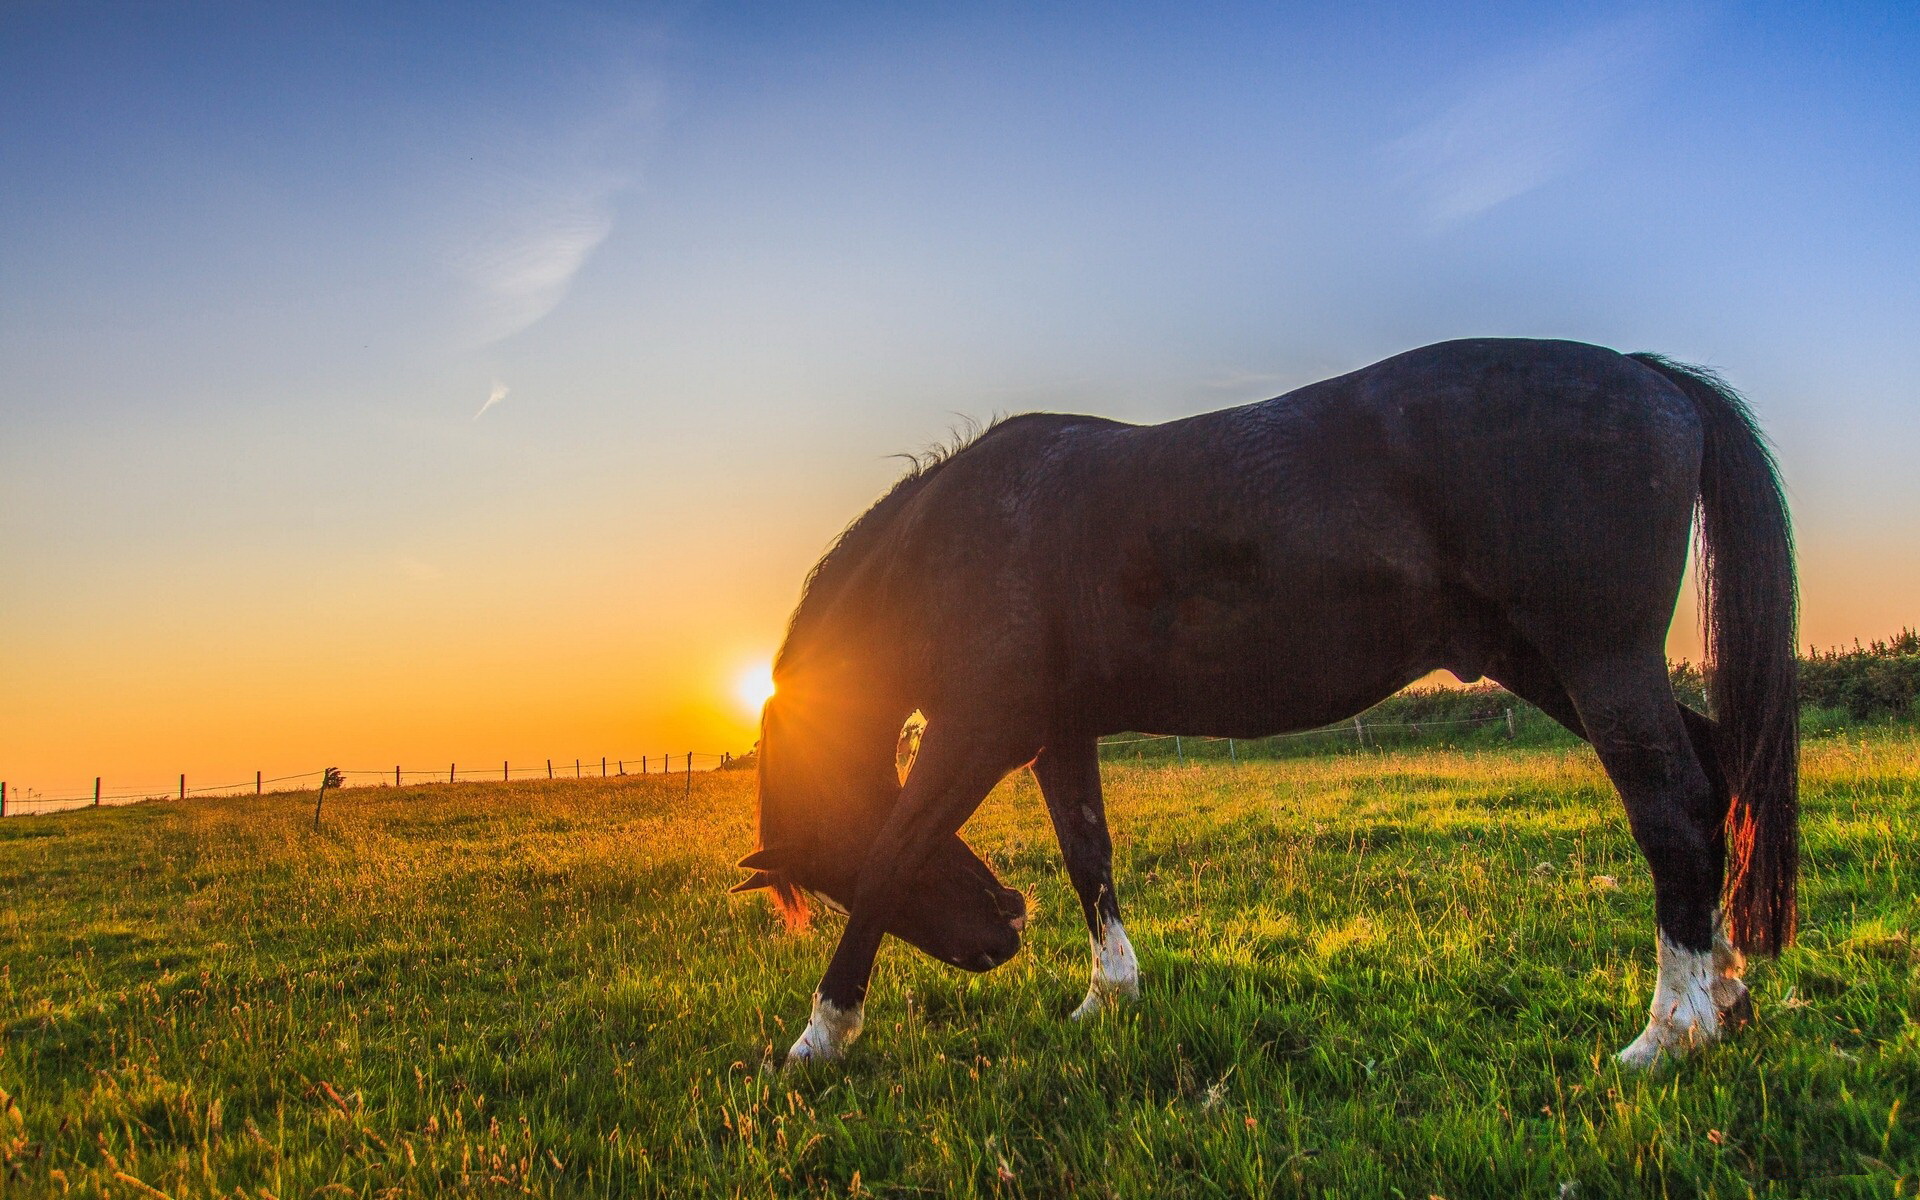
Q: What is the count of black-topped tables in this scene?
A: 0